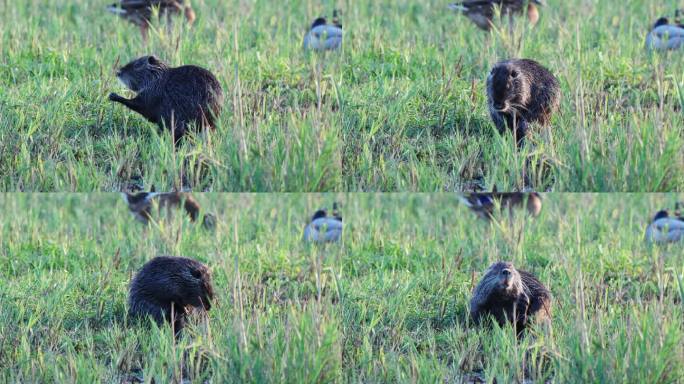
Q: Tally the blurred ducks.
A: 8